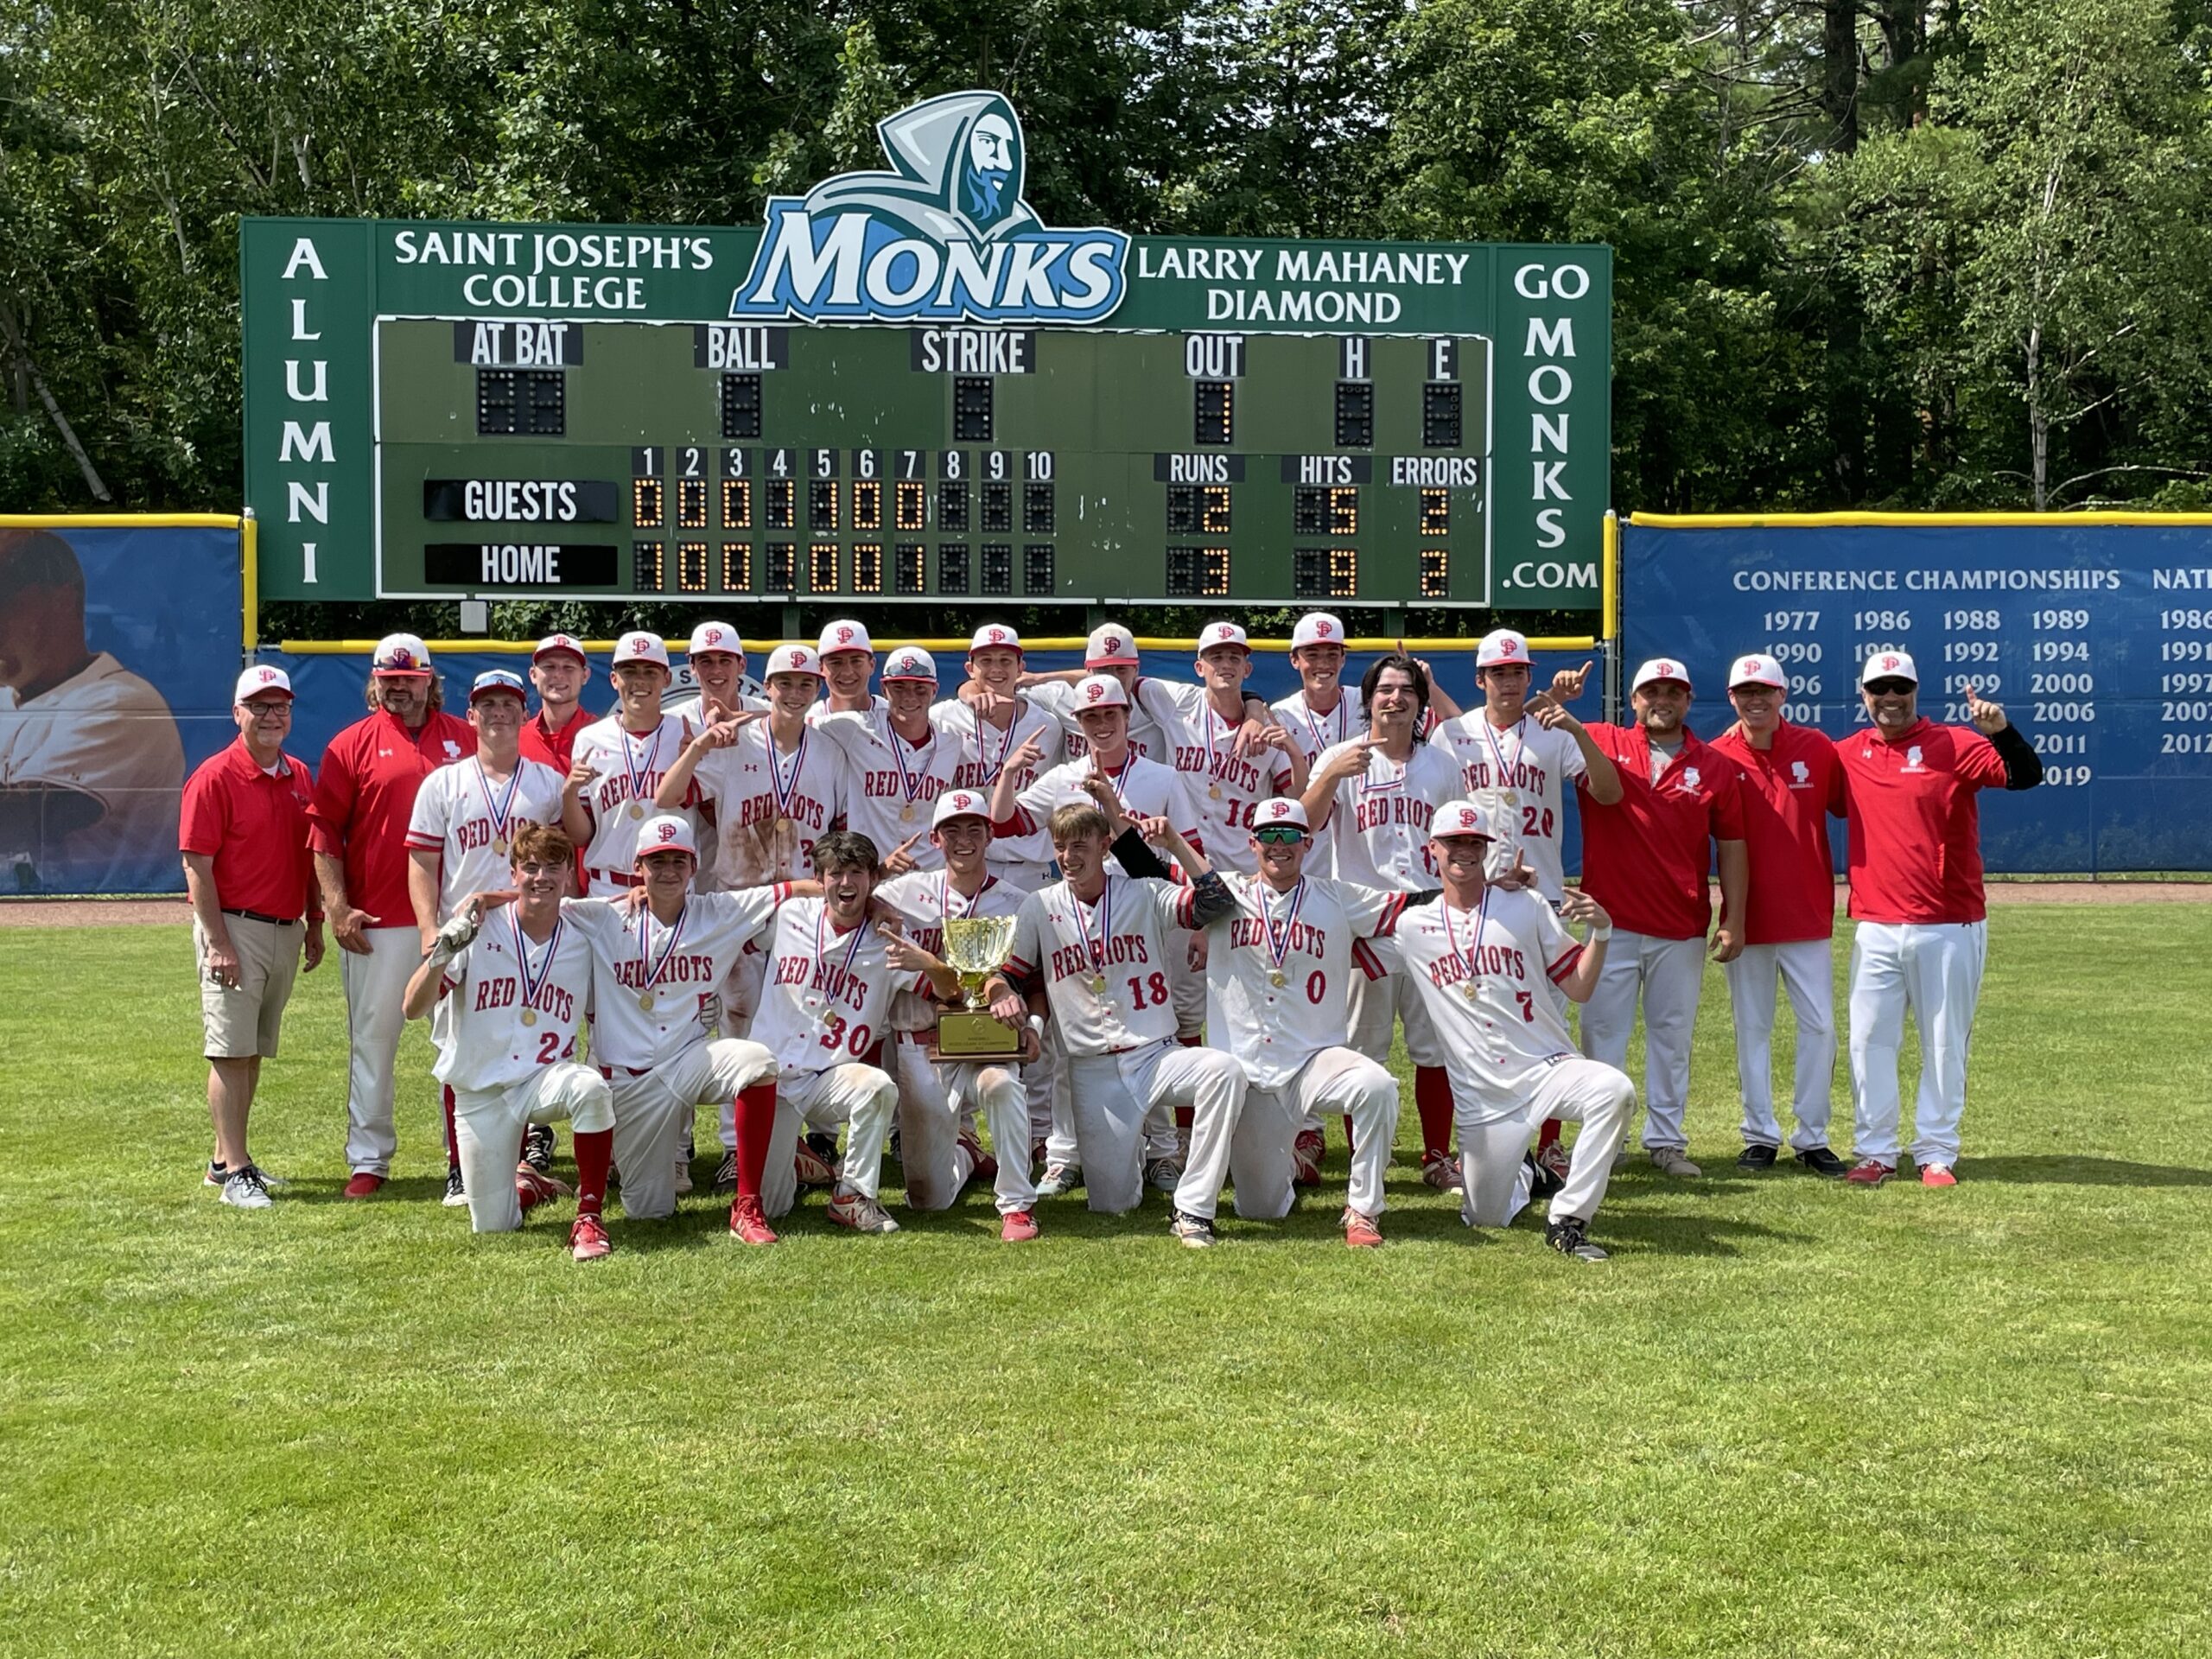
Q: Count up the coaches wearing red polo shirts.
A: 6